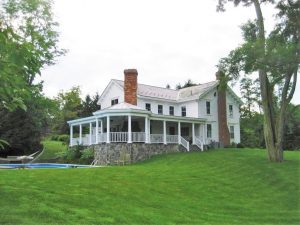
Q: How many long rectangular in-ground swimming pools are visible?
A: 1